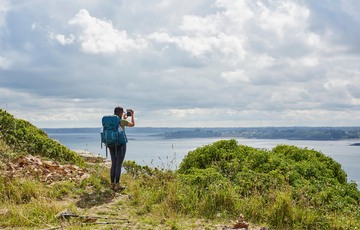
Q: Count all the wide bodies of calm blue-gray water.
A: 1